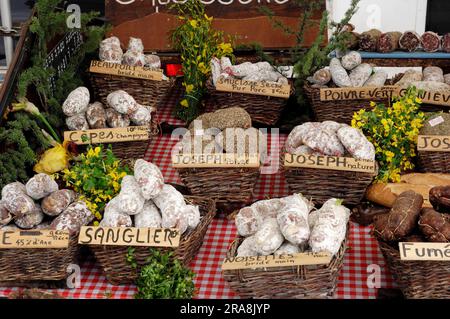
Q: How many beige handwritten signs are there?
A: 12